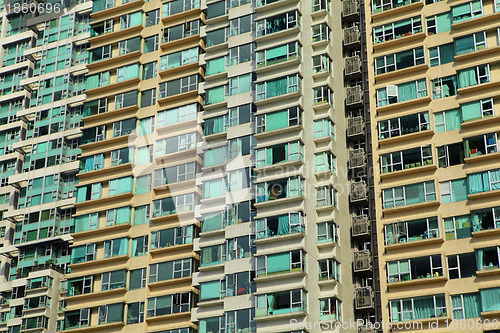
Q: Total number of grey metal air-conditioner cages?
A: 11